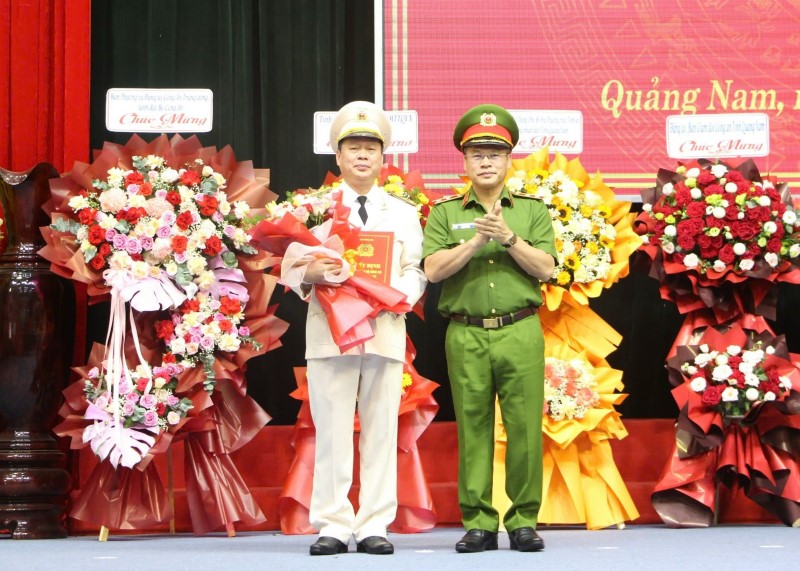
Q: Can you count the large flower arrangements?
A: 4